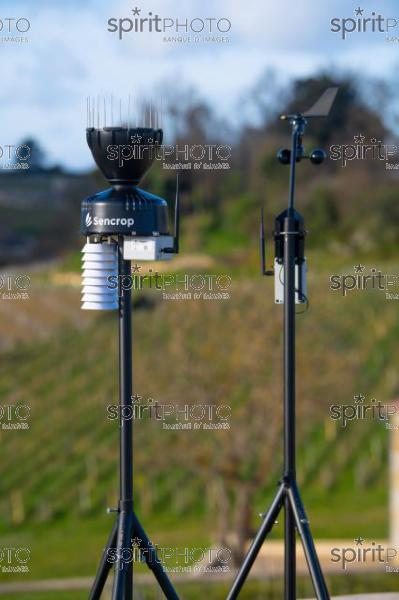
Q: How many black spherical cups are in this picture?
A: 2